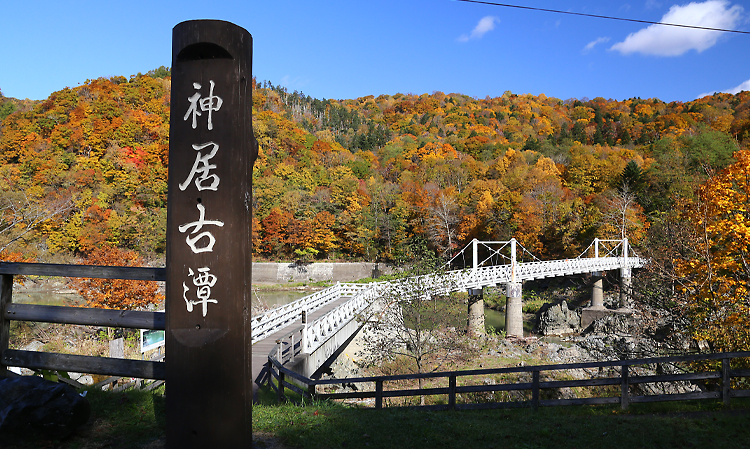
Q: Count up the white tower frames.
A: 2